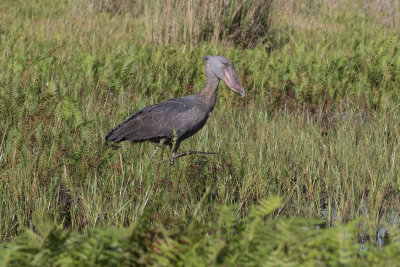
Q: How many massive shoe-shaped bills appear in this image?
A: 1